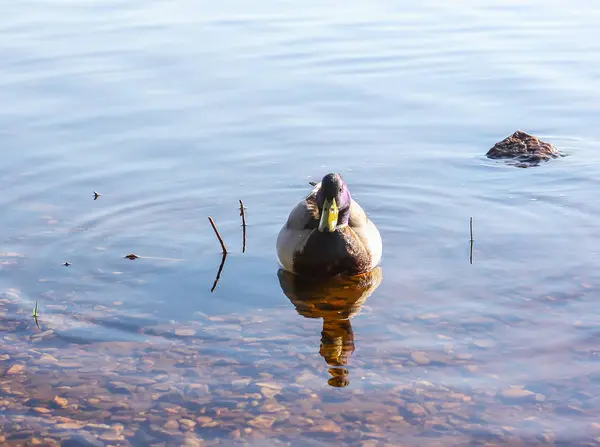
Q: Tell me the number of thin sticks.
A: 3